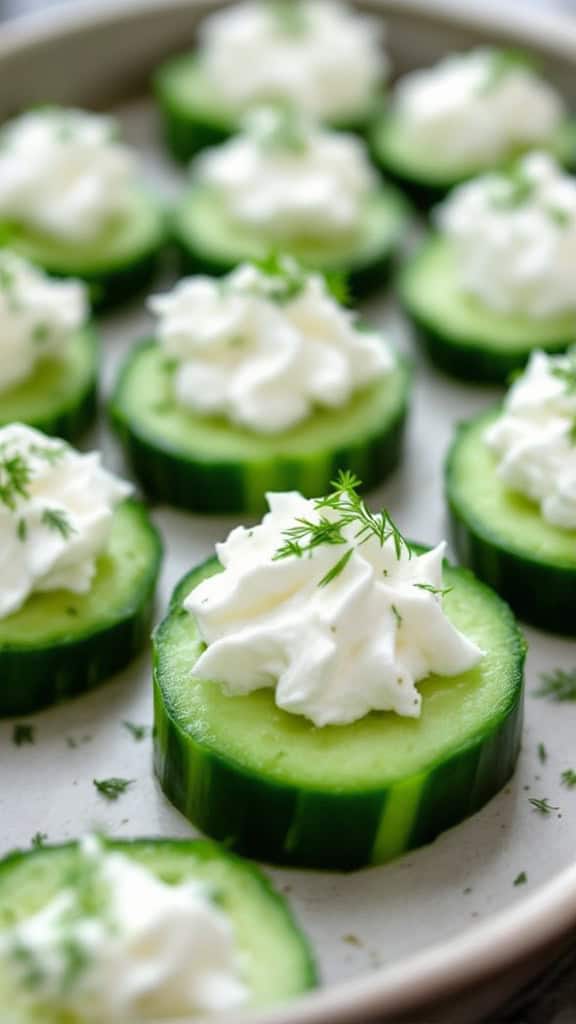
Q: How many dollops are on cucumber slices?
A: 11